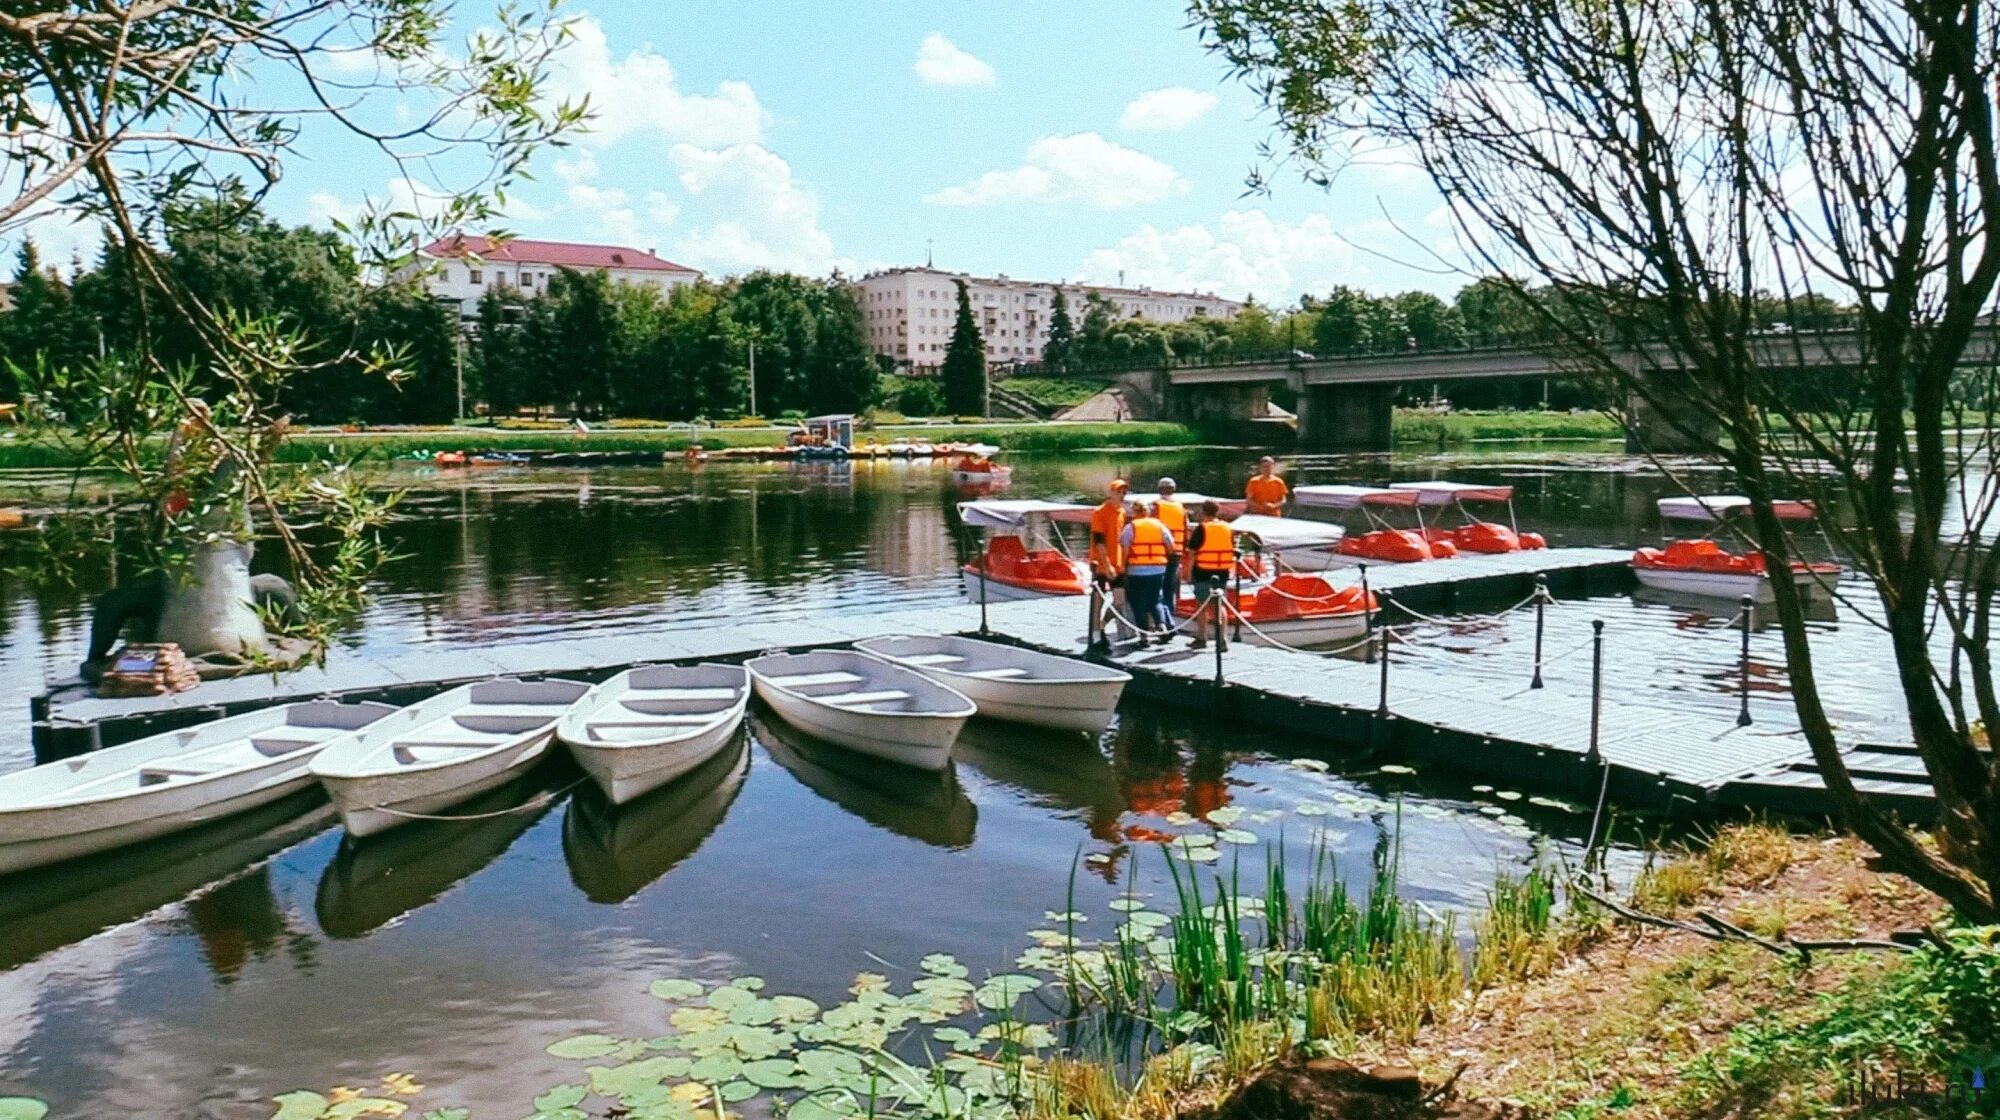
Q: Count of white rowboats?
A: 5